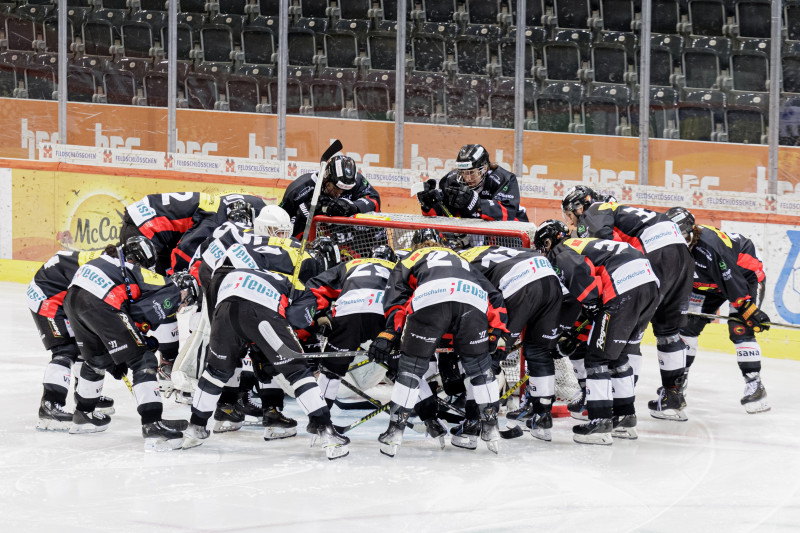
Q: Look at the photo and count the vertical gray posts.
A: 7